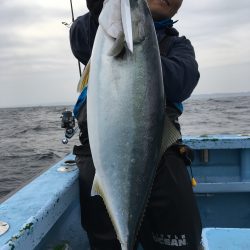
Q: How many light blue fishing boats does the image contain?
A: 1